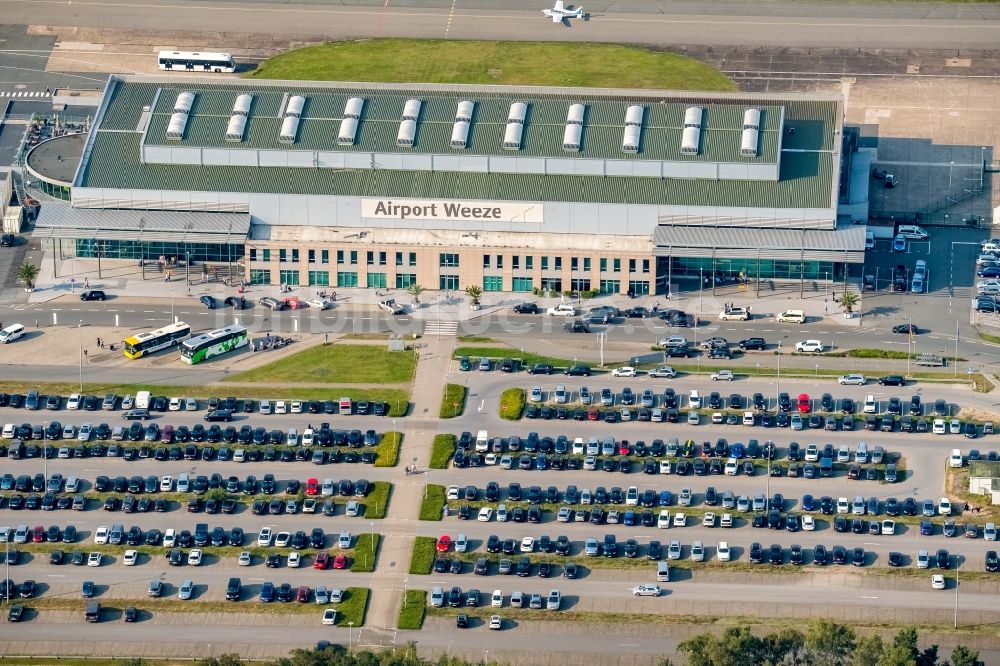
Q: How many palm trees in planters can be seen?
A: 4